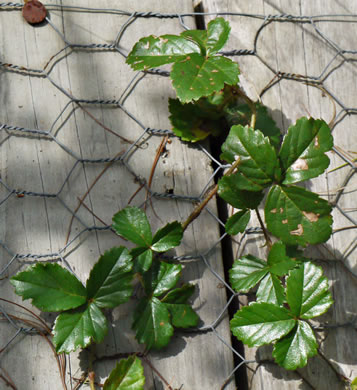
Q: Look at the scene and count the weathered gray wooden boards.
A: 2